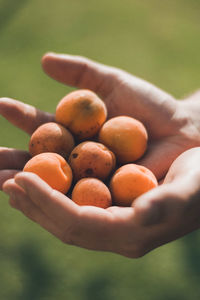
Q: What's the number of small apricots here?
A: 7